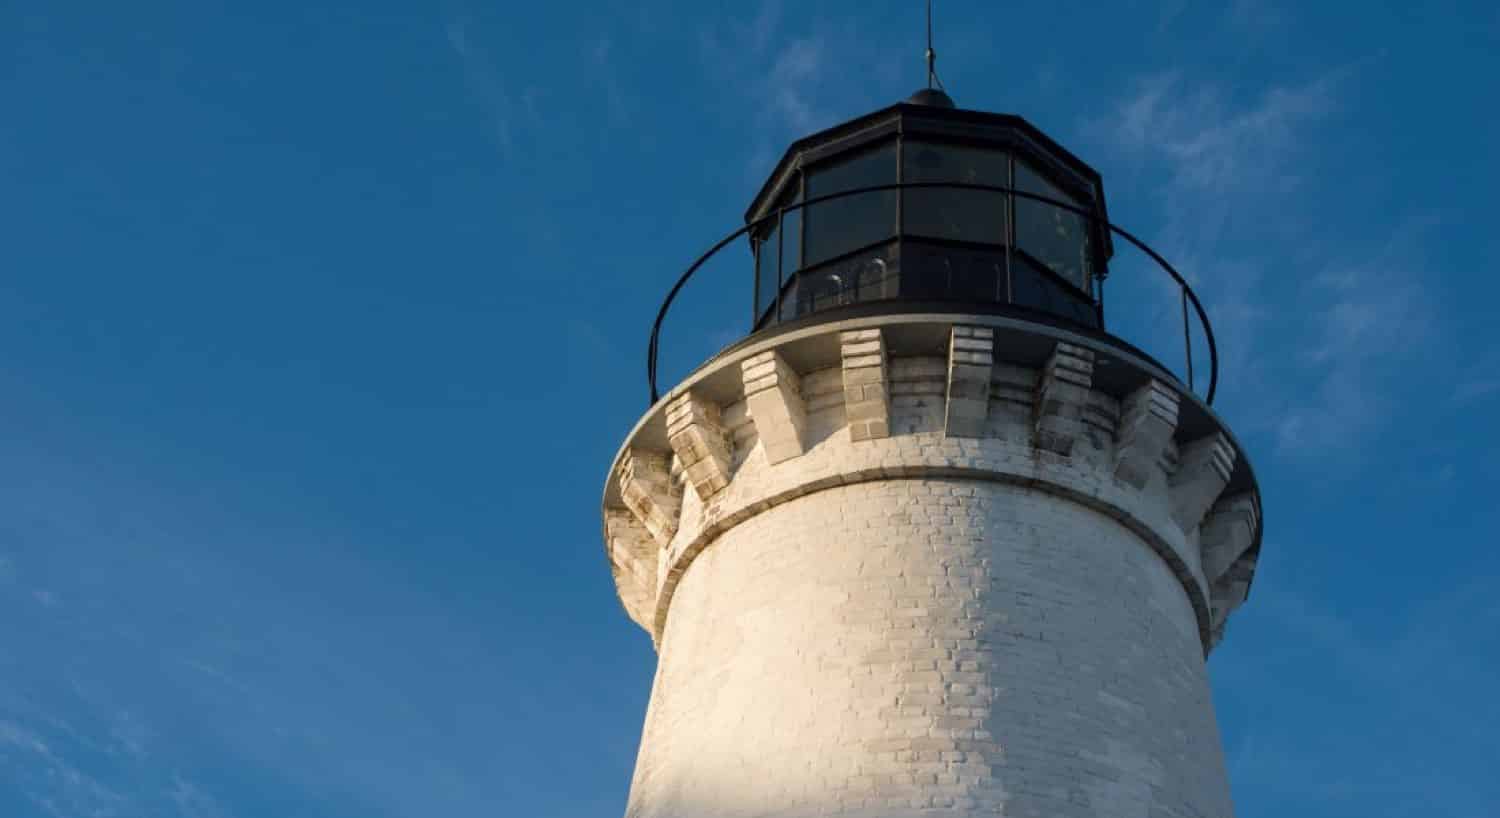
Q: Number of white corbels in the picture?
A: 11